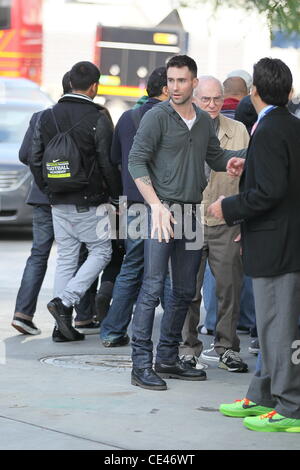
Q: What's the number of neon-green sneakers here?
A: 2